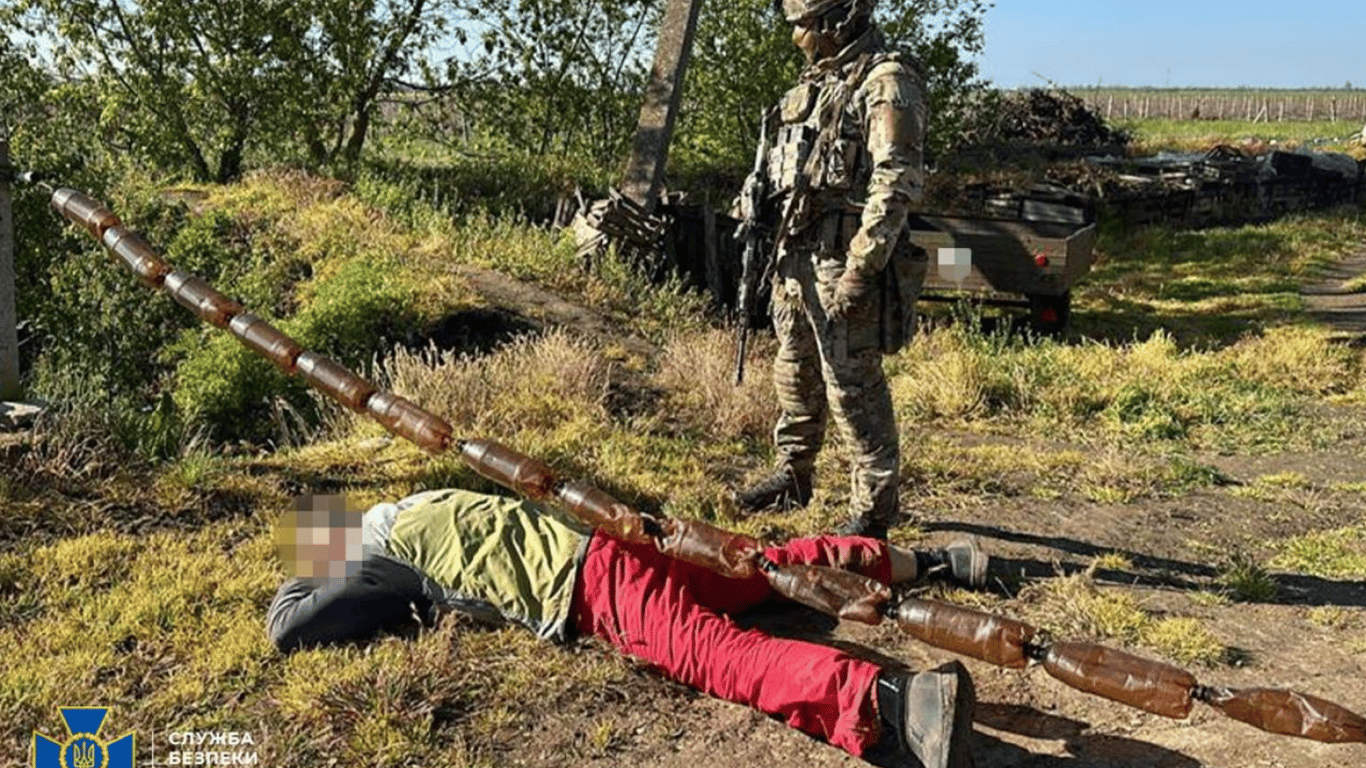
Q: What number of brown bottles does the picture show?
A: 13